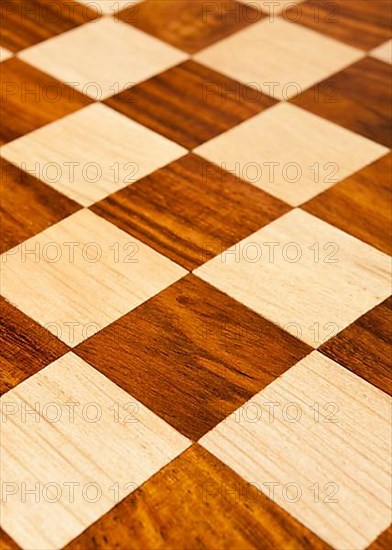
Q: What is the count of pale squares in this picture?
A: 12